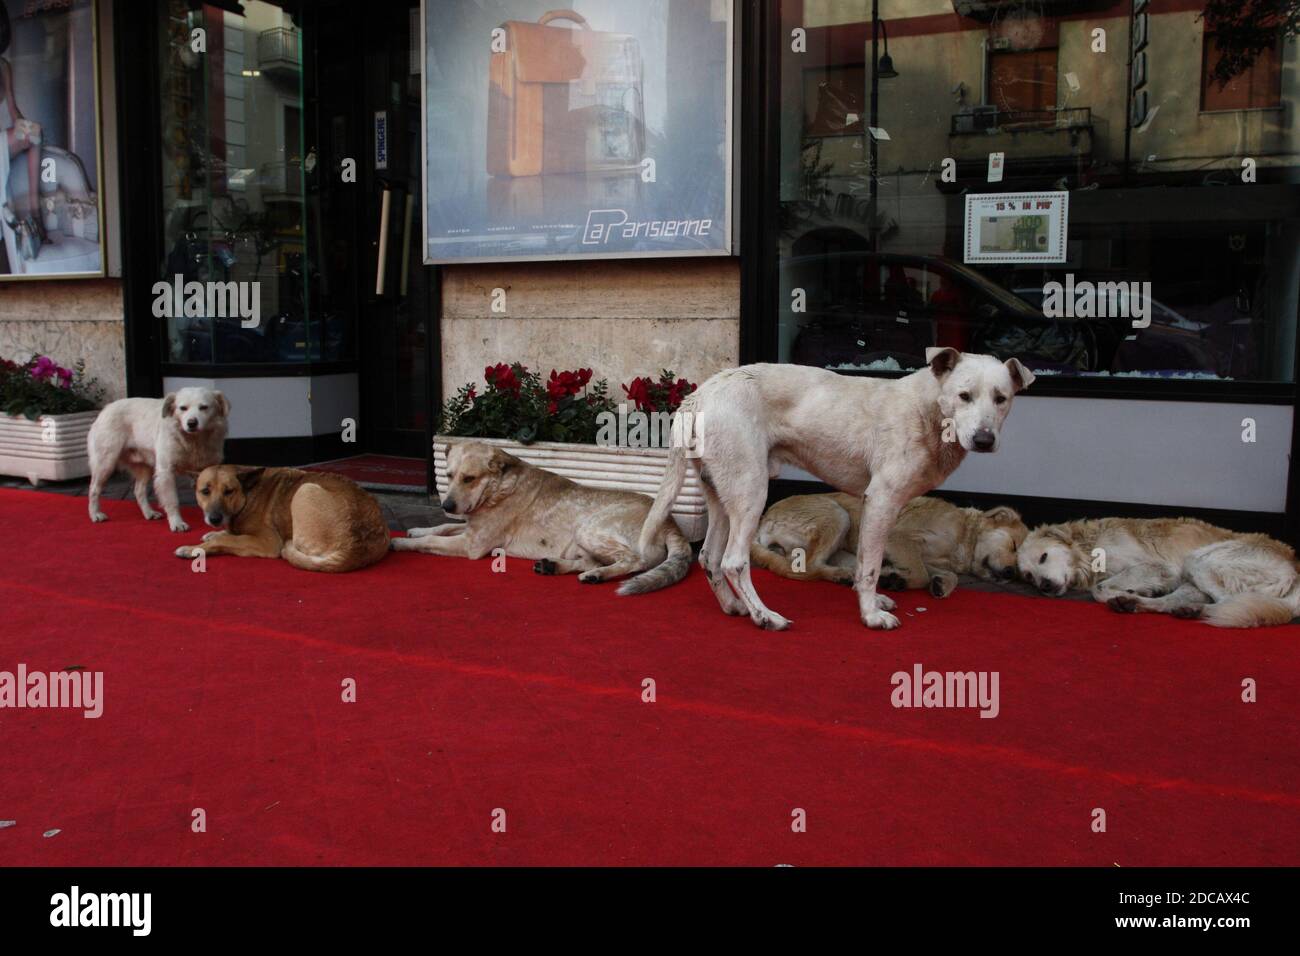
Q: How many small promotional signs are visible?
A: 1